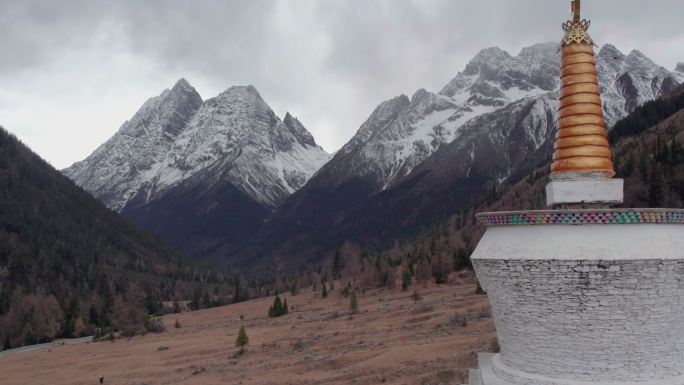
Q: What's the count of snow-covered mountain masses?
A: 2